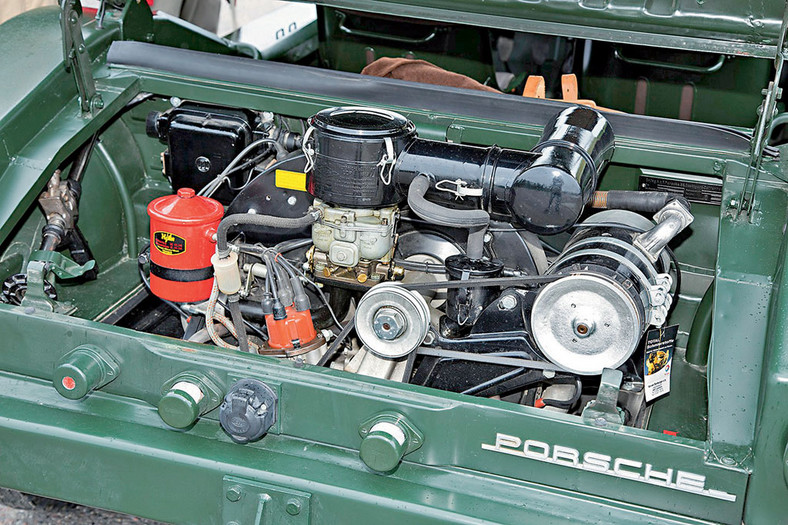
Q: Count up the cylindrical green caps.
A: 3